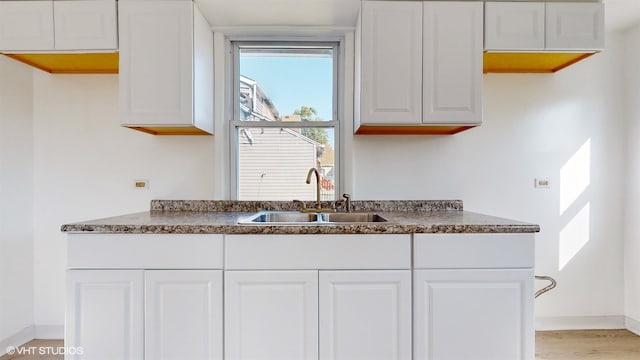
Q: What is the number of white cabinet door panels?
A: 12